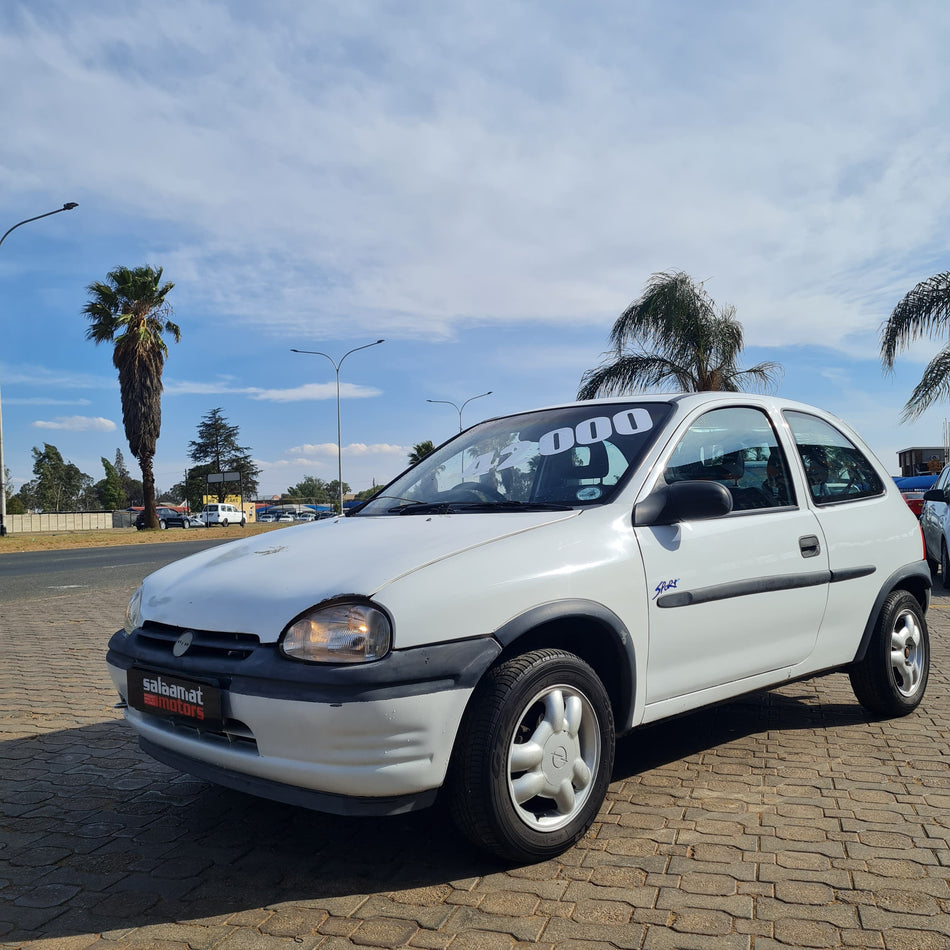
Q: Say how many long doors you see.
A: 1